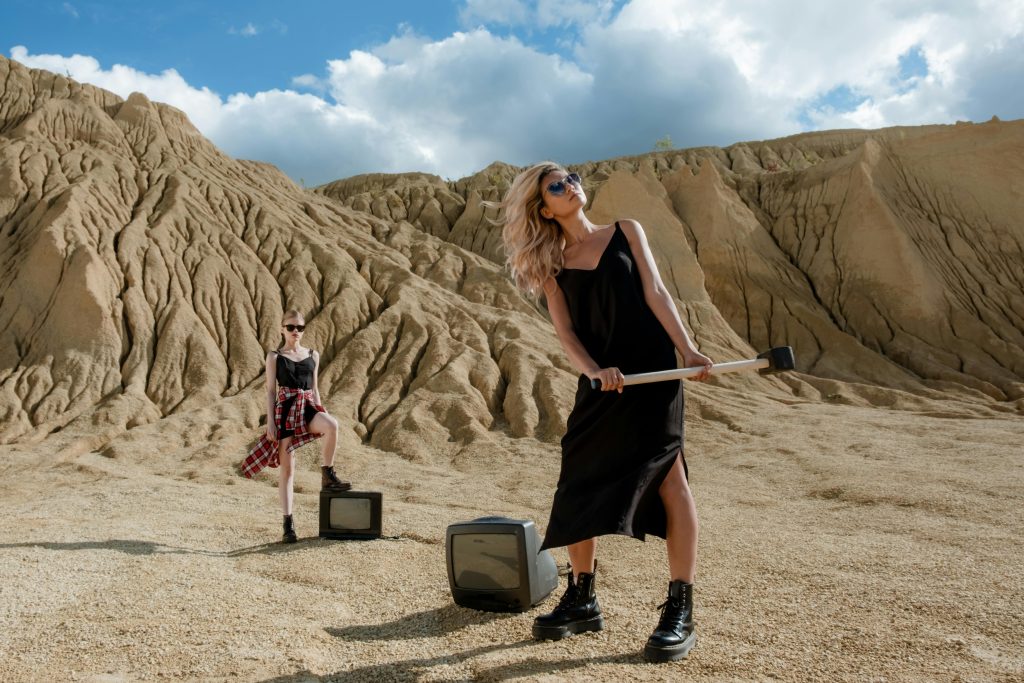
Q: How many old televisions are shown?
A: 2